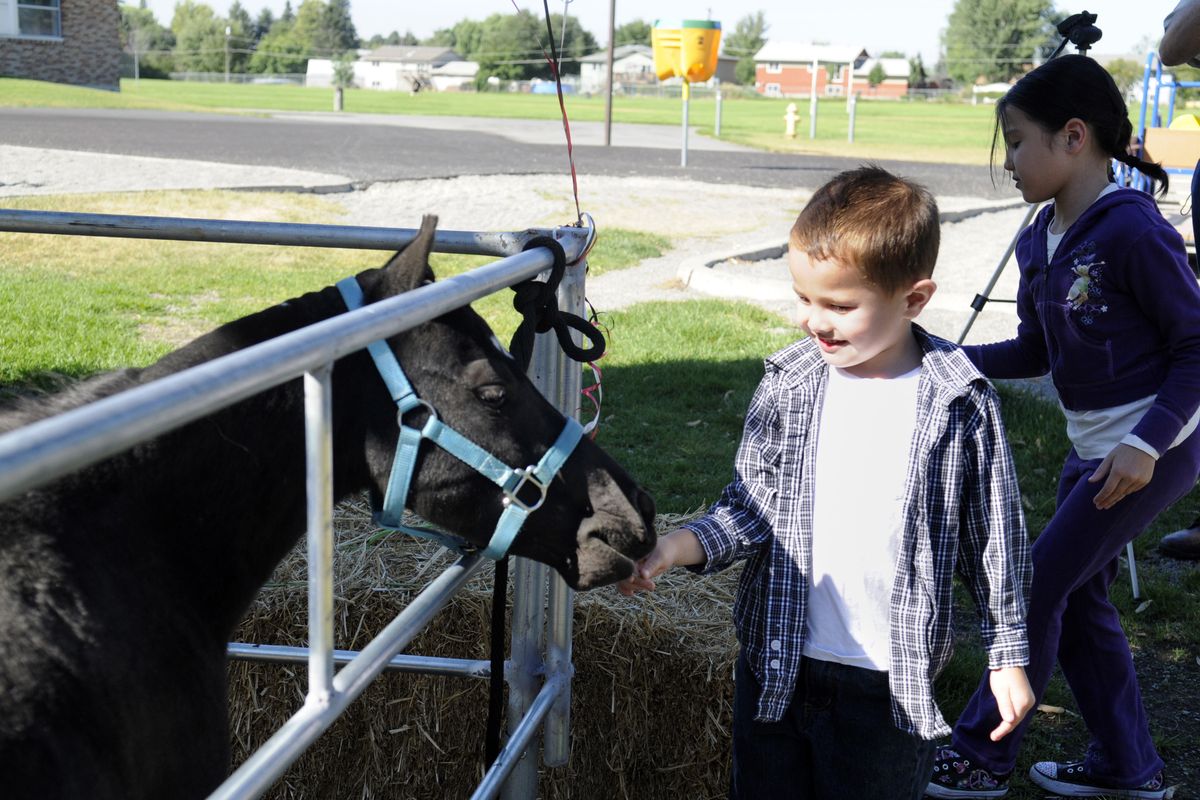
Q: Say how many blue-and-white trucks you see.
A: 0